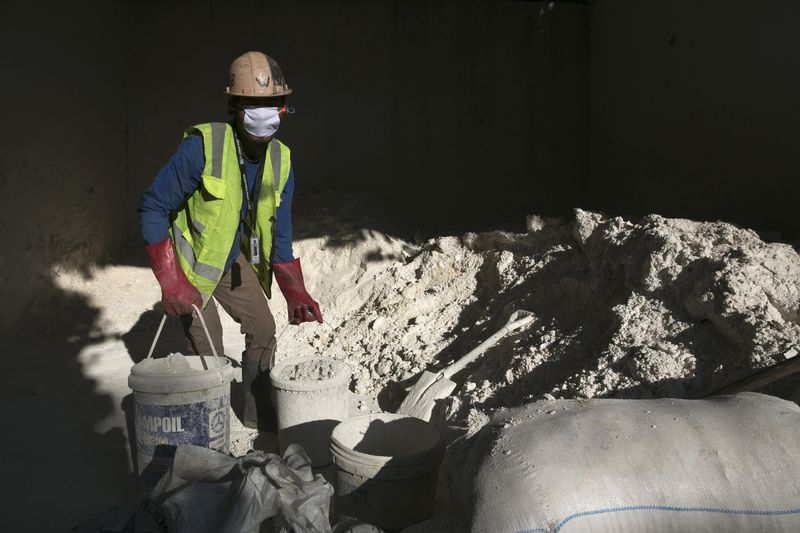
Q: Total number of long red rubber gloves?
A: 2